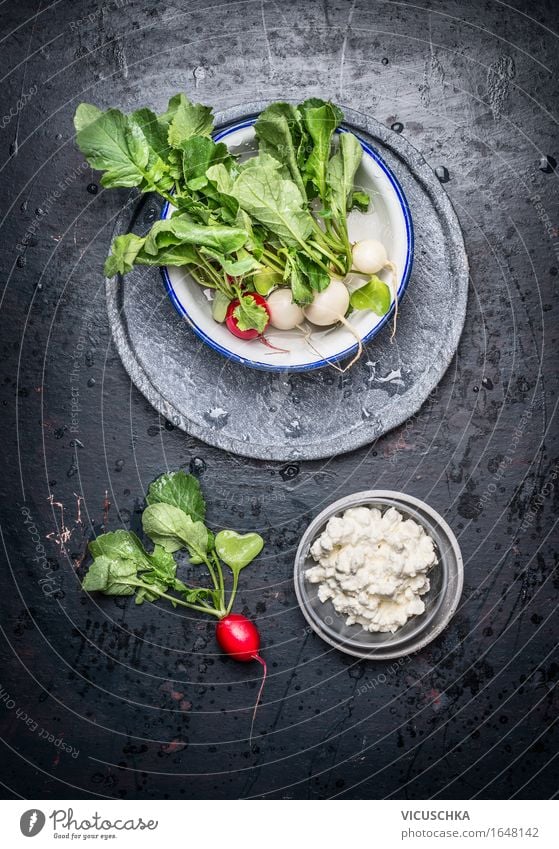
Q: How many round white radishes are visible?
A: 3